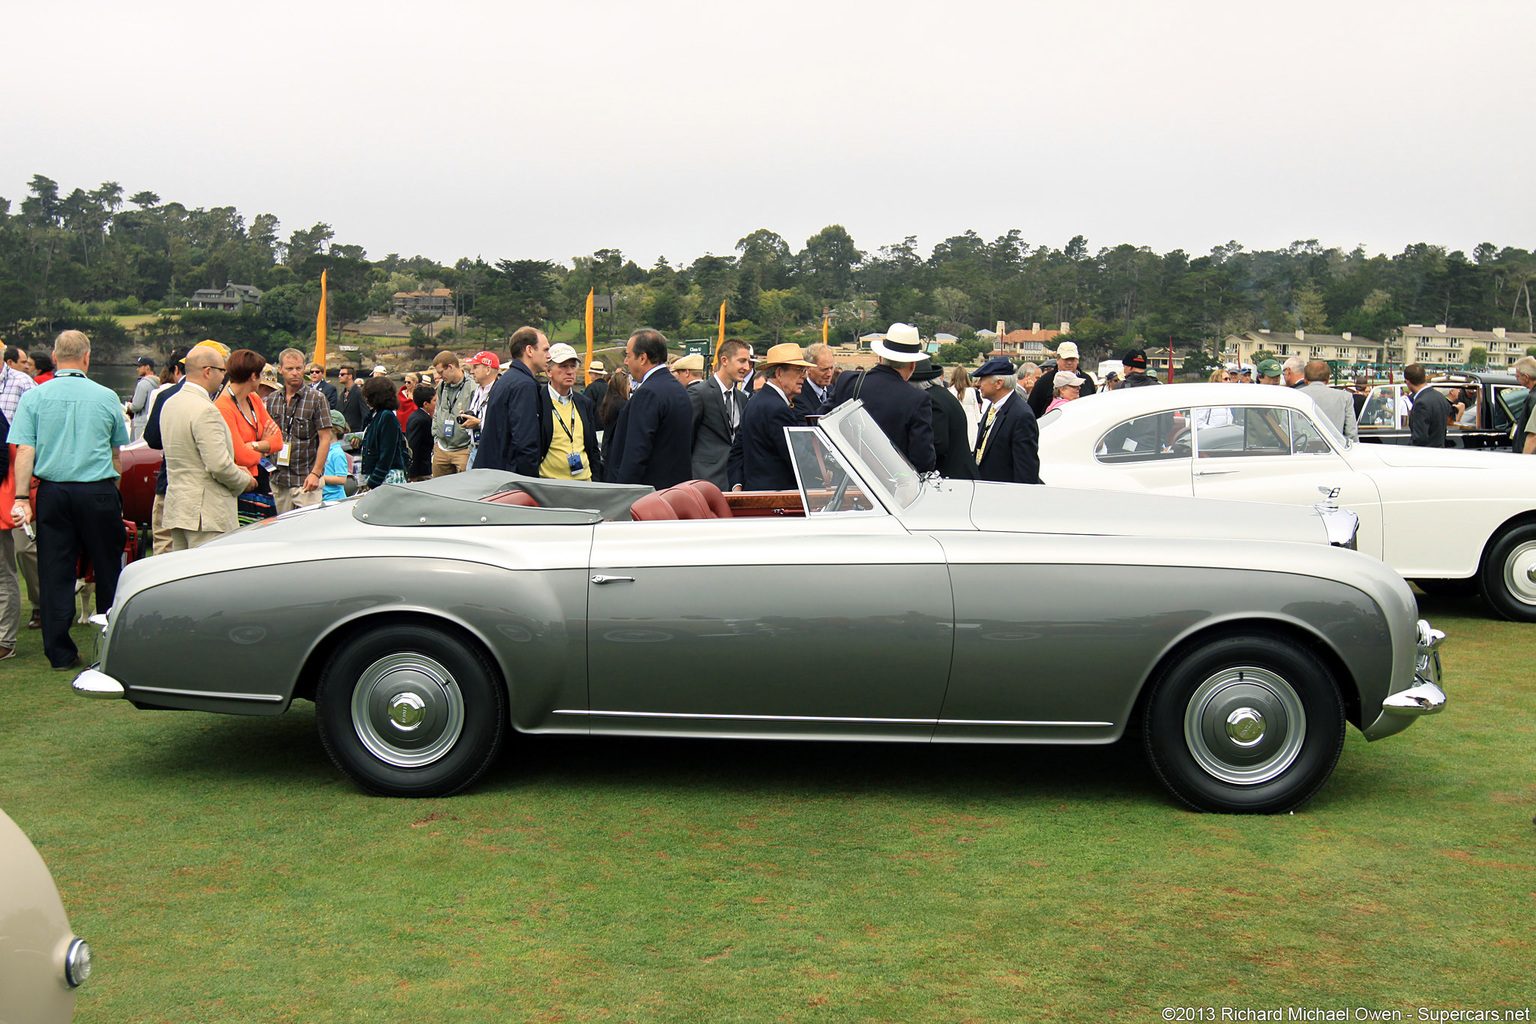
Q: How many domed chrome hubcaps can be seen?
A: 3